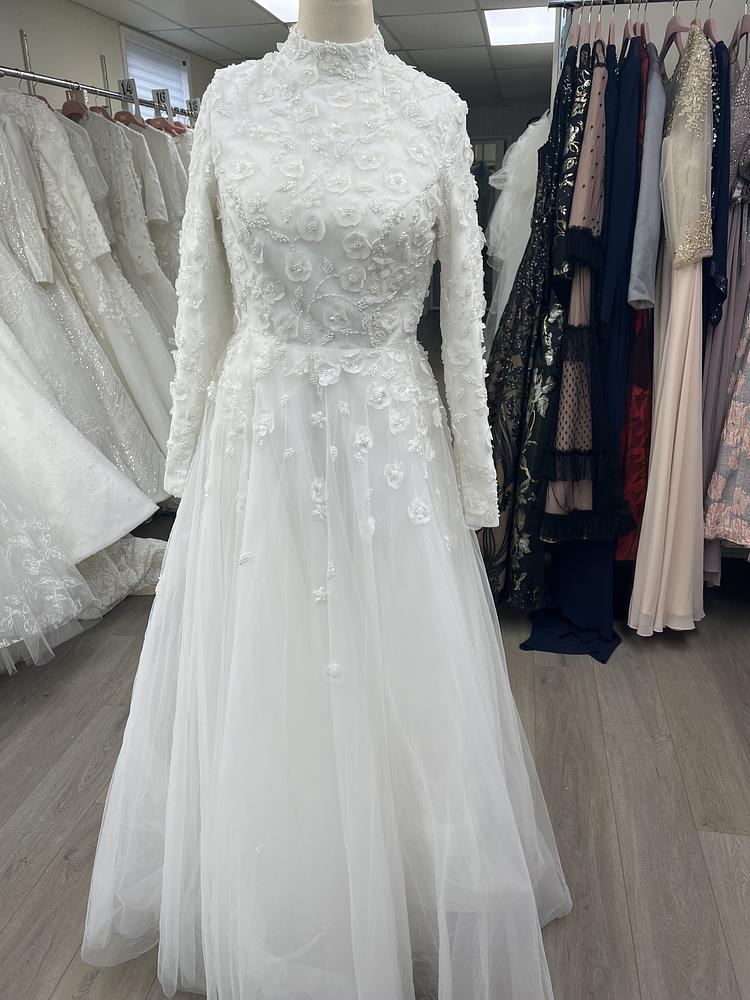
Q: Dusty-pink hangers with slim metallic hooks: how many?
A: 12